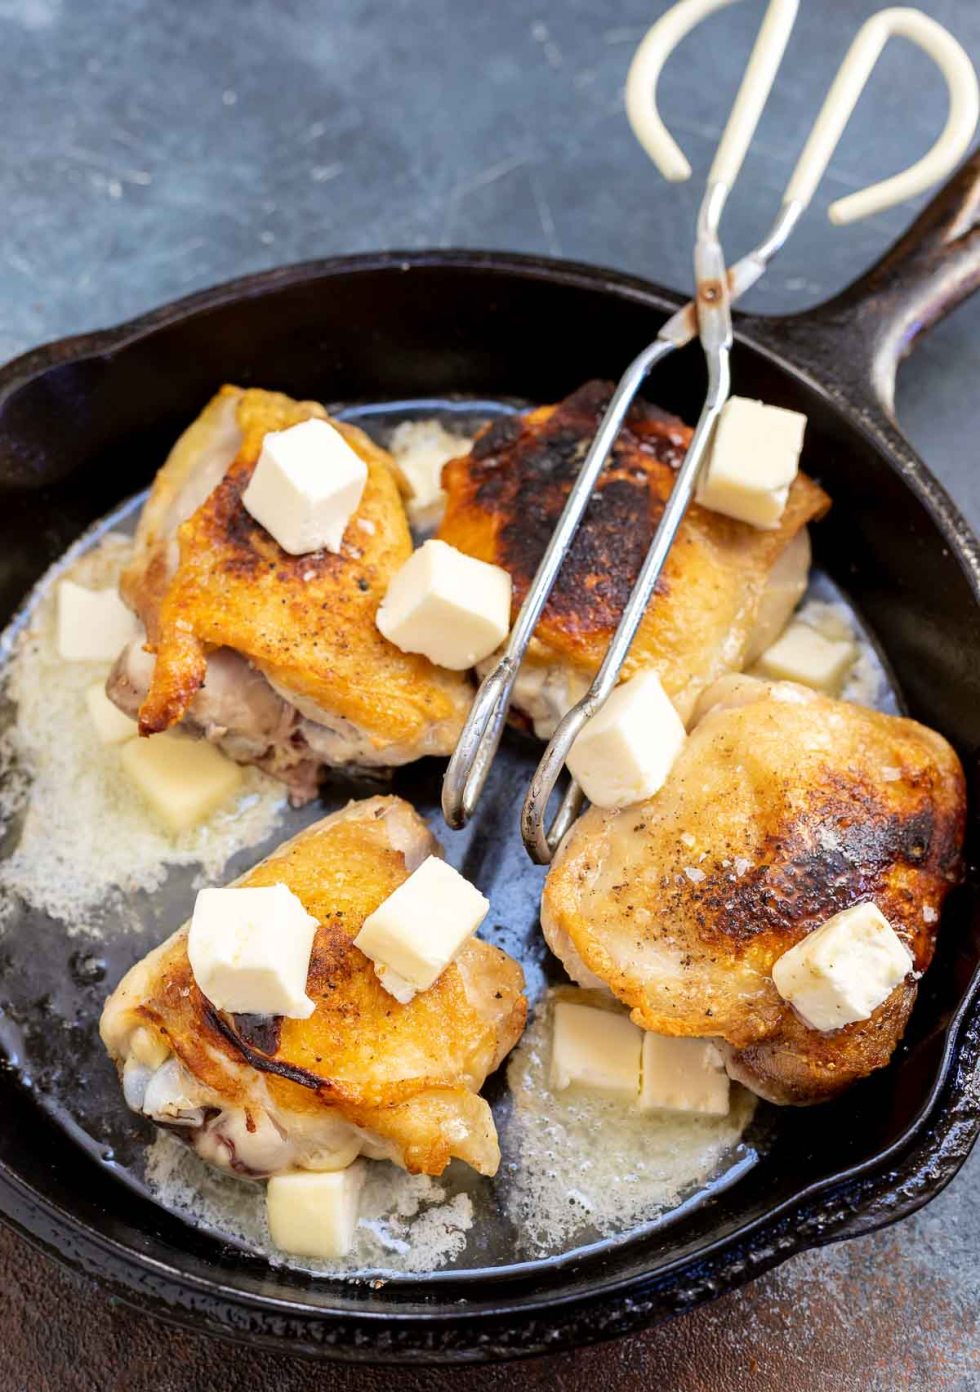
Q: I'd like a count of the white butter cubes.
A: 14